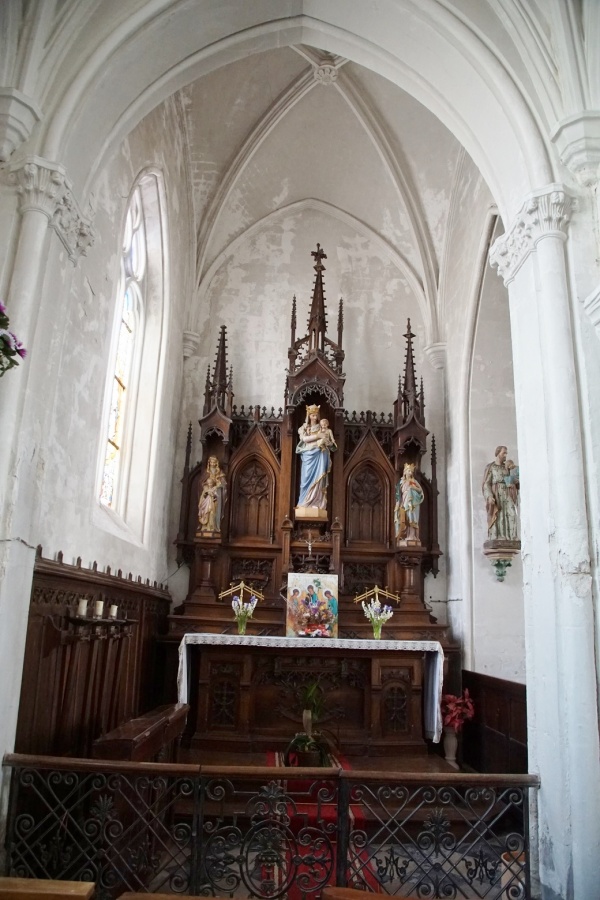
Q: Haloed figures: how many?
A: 3